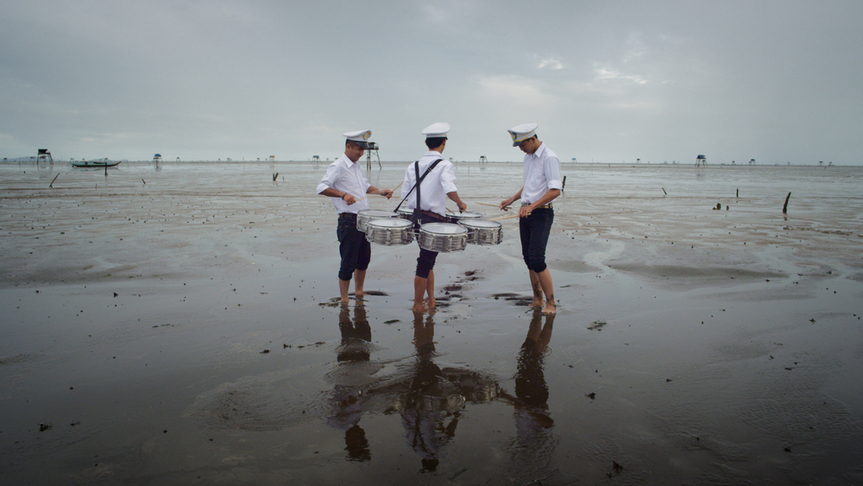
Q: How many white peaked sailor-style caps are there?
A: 3